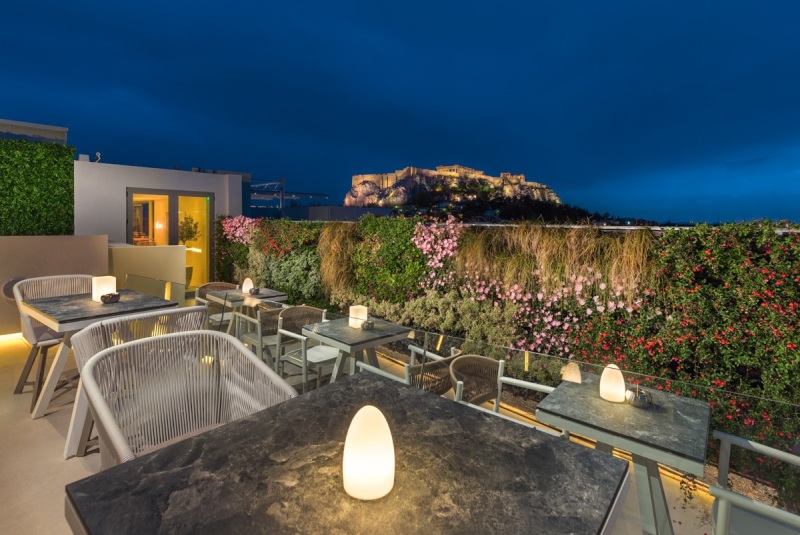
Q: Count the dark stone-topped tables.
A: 5